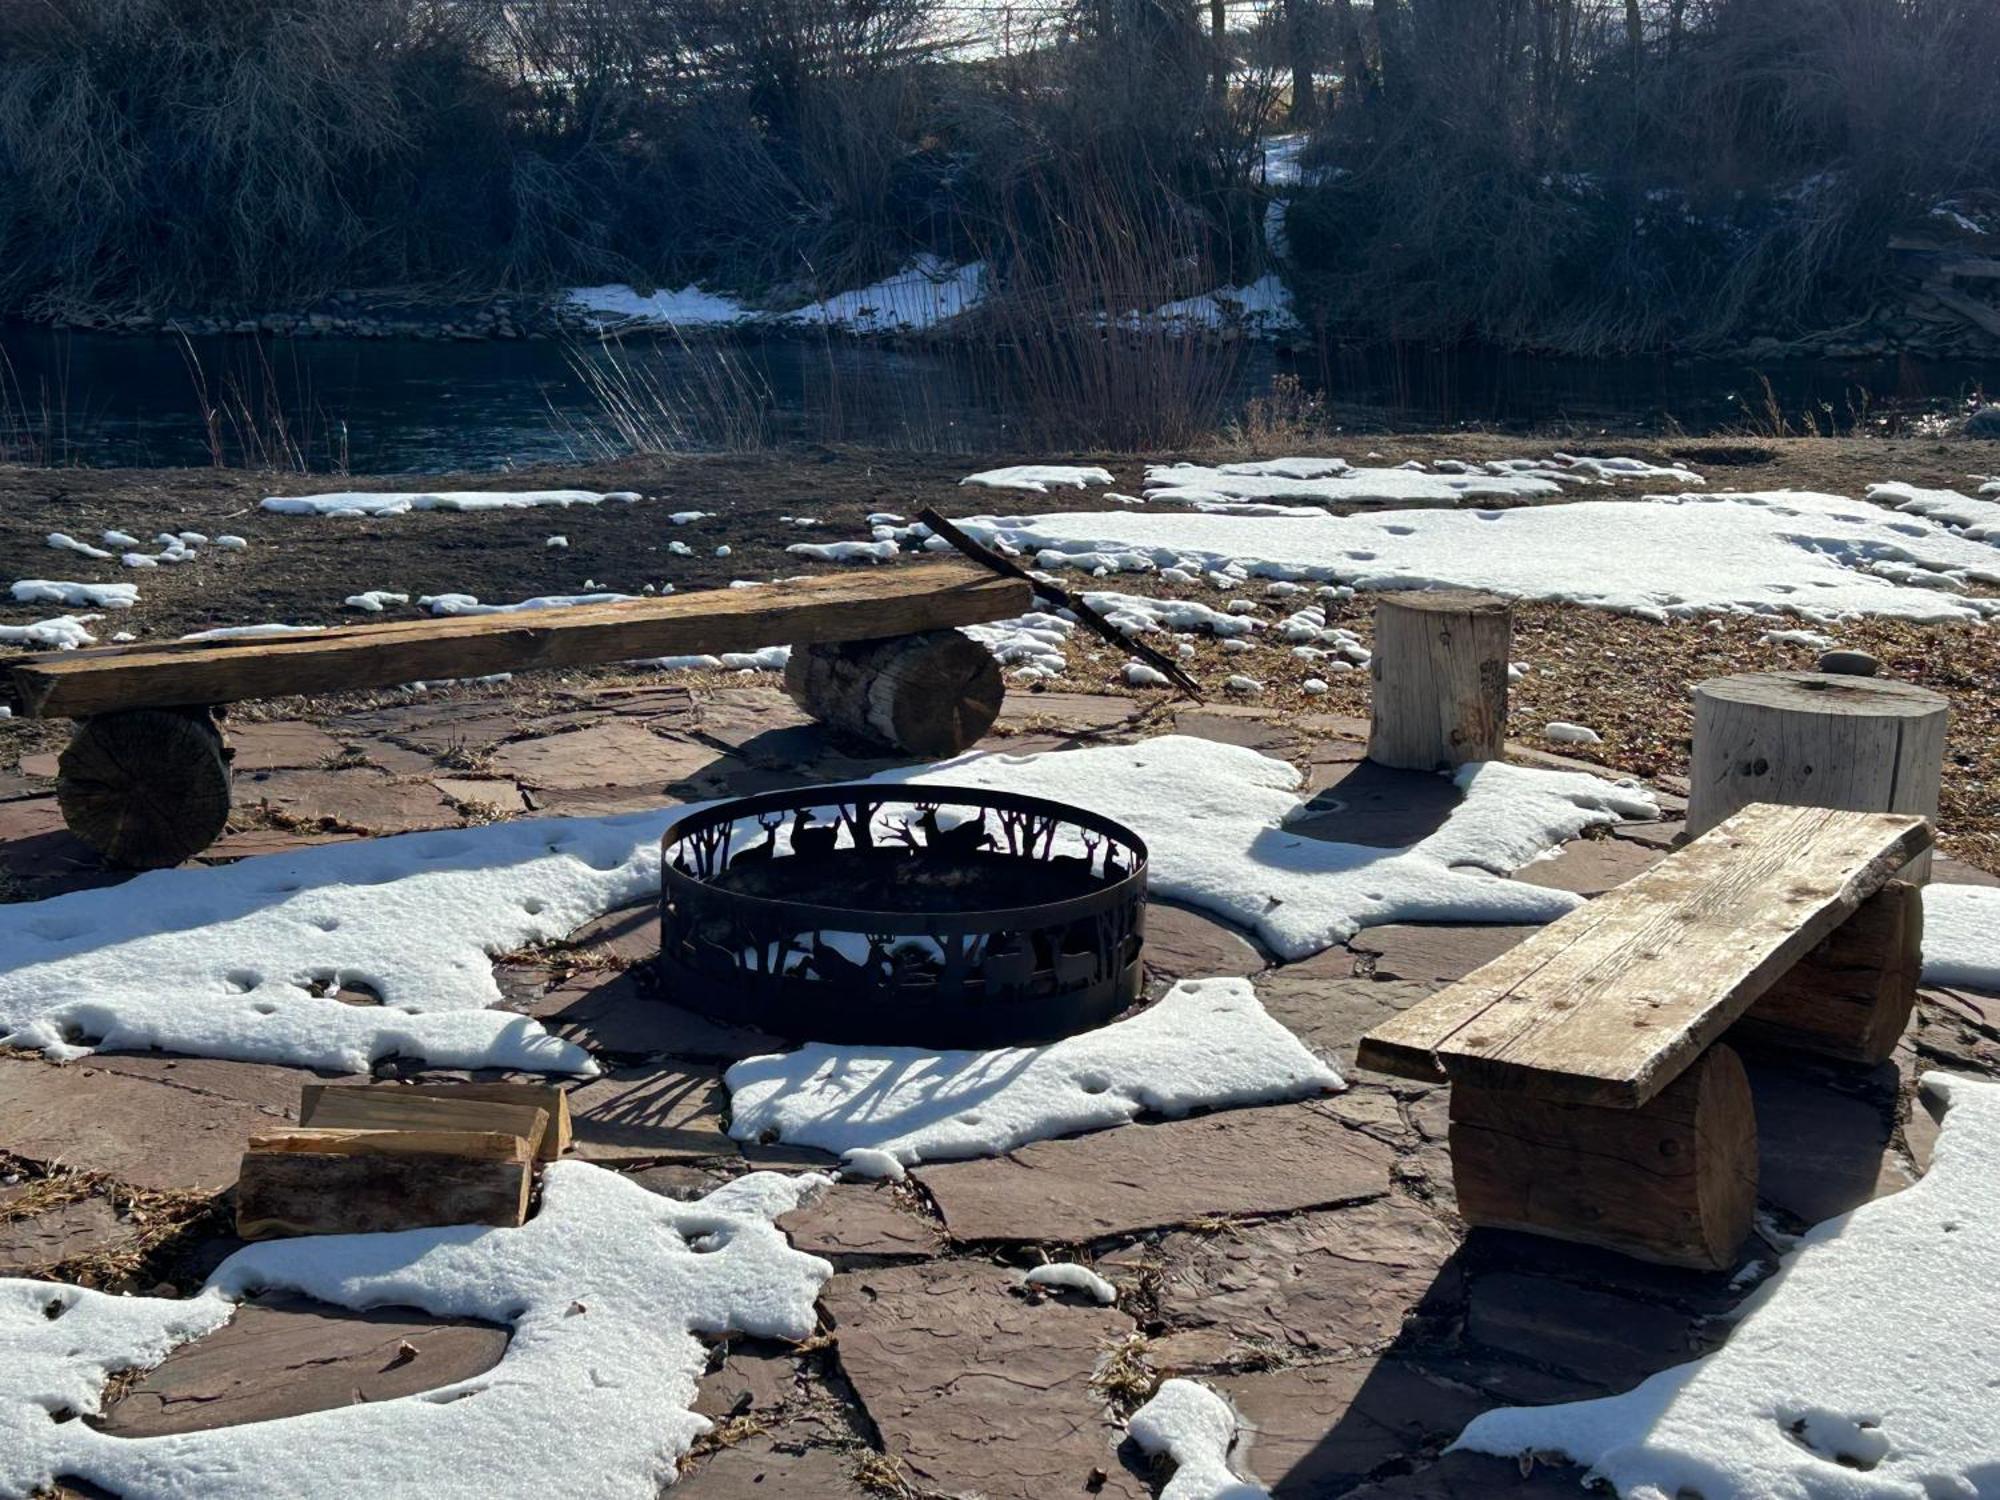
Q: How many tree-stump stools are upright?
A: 2